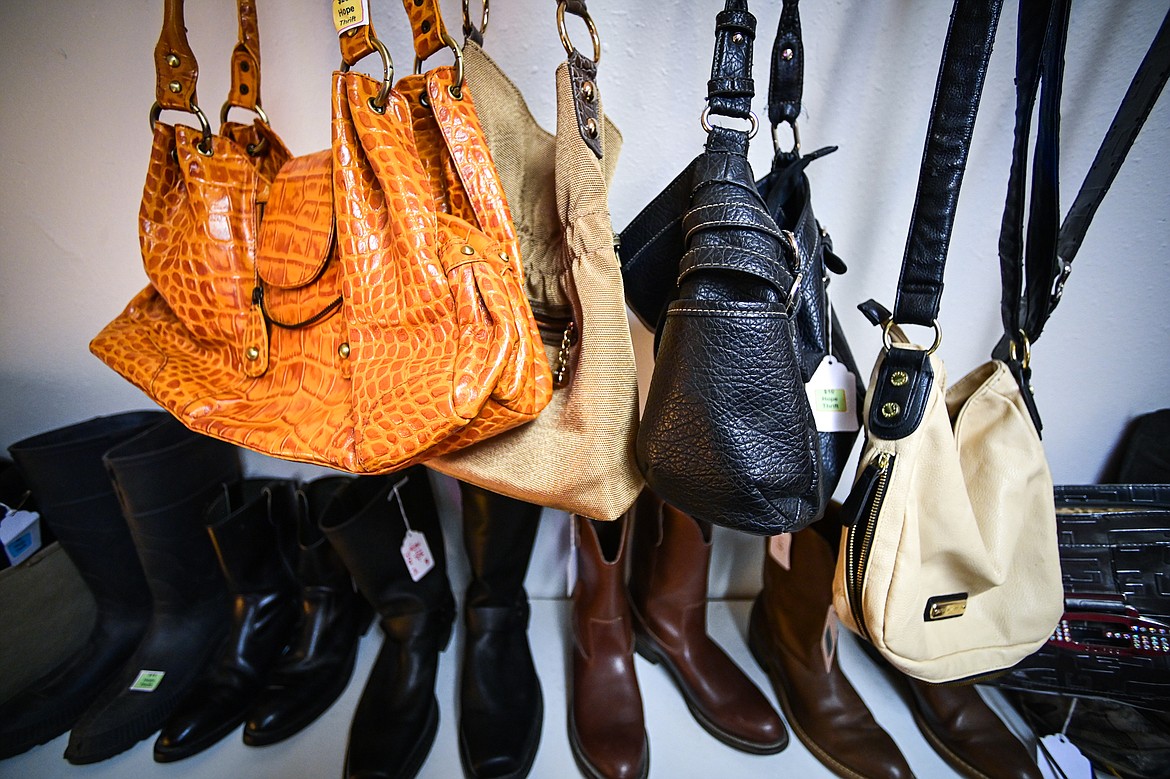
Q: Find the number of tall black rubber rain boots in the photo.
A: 2